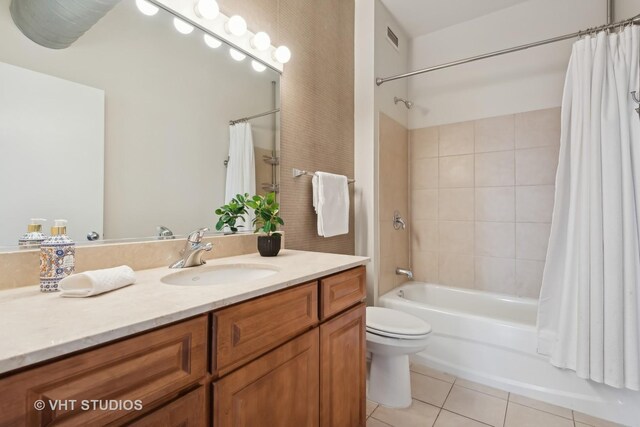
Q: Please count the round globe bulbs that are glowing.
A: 4